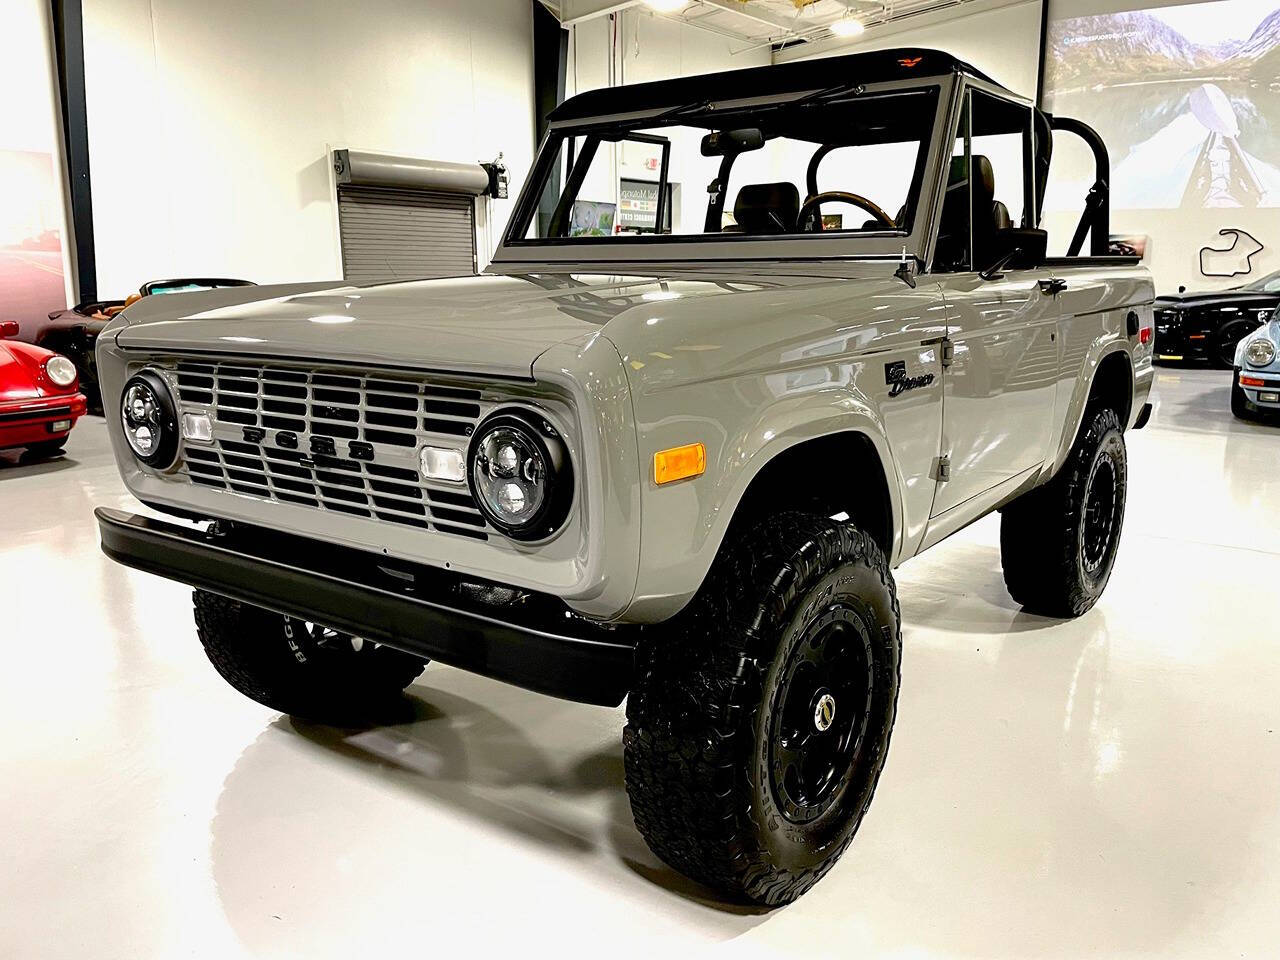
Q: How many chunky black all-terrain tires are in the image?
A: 3